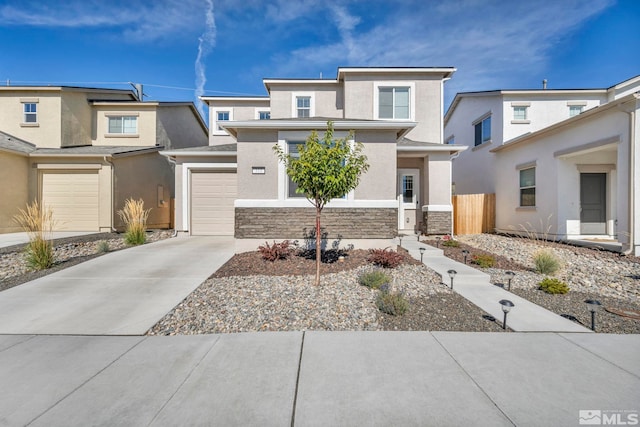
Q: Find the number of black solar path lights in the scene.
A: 9